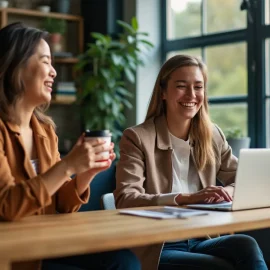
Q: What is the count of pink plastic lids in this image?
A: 0